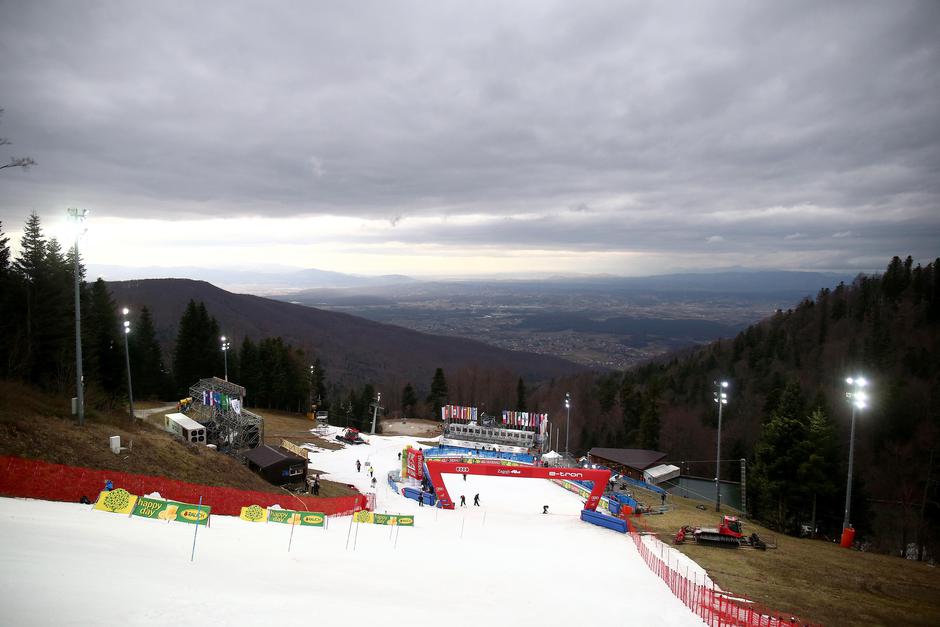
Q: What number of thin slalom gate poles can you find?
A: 9